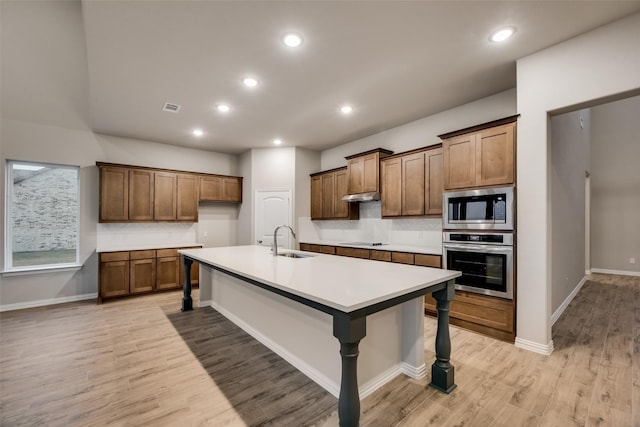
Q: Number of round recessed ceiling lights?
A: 7